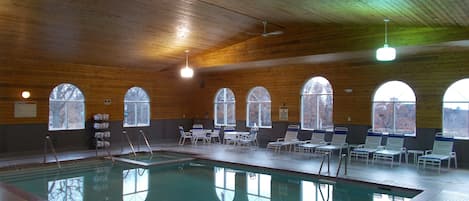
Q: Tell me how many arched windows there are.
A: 7